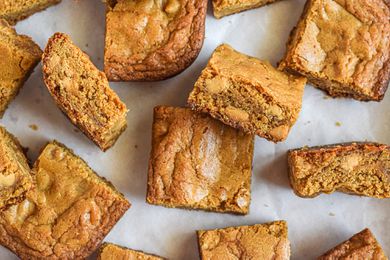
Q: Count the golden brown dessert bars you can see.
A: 14